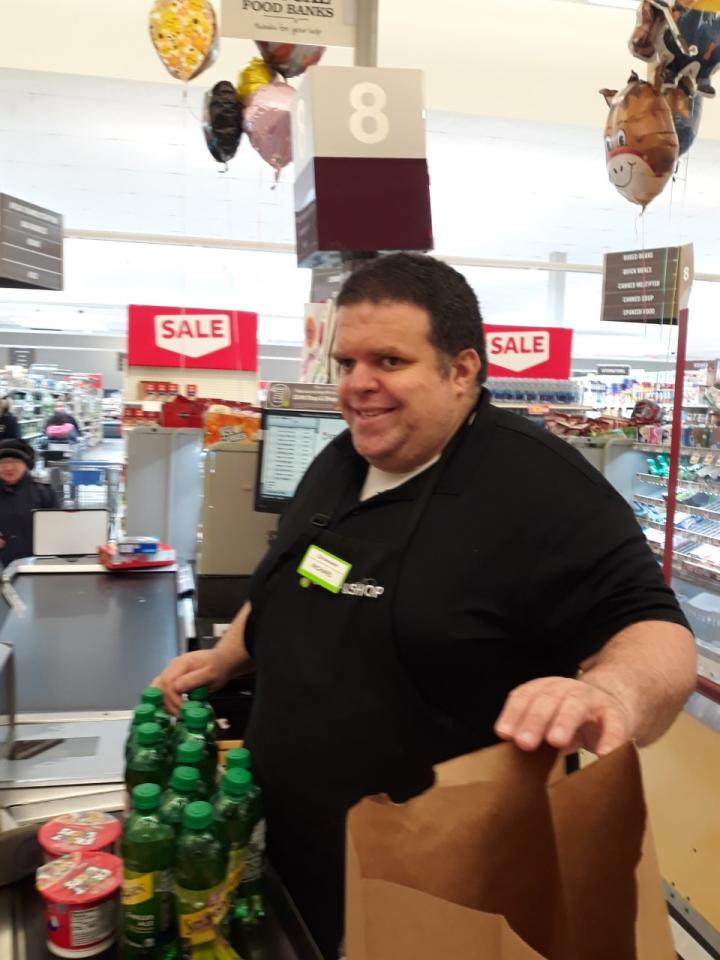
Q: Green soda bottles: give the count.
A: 12